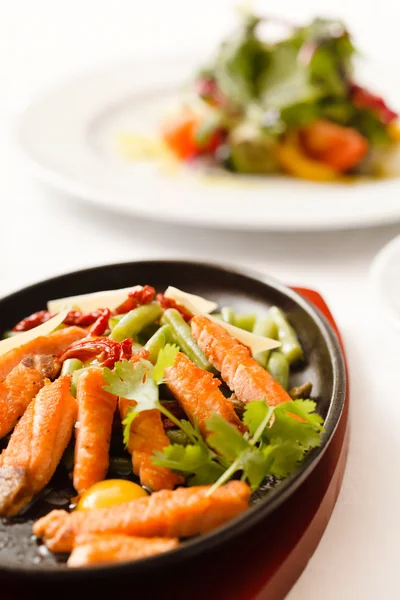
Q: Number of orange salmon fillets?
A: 9